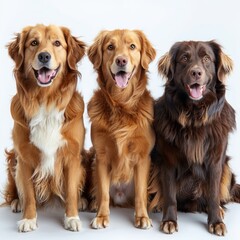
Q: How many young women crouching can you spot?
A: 0